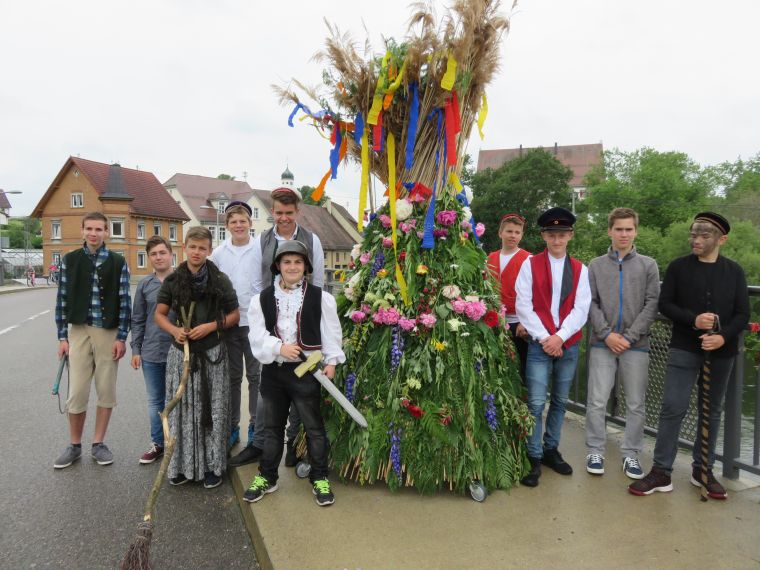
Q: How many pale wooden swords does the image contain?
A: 1